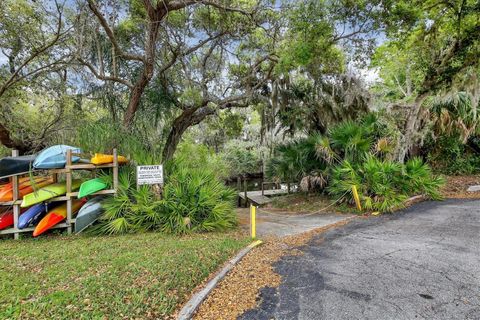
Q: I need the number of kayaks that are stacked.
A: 10